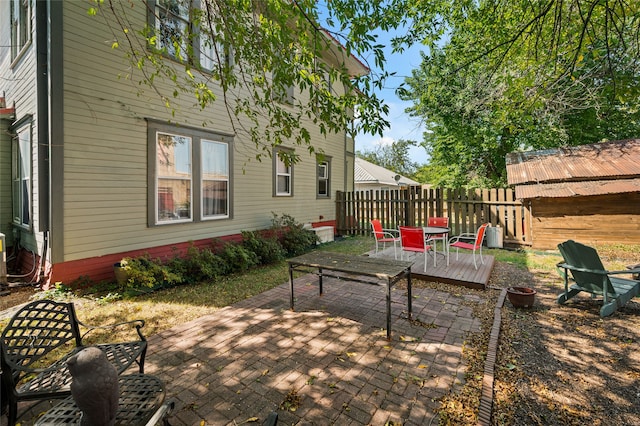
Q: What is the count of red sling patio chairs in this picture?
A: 4